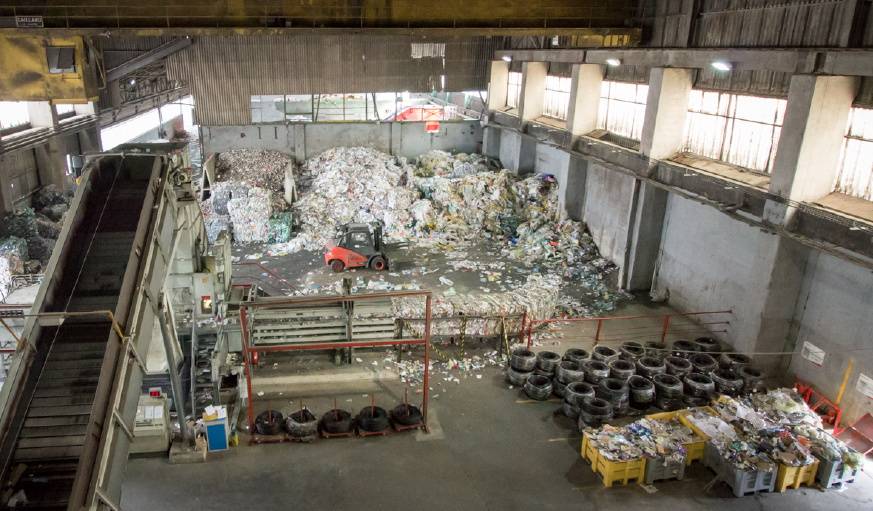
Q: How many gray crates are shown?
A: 3